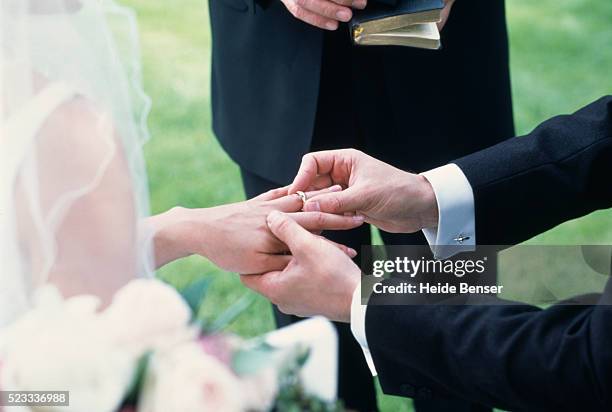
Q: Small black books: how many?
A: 1